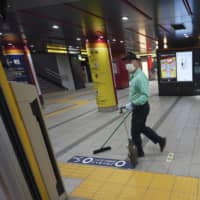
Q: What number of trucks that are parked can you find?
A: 0